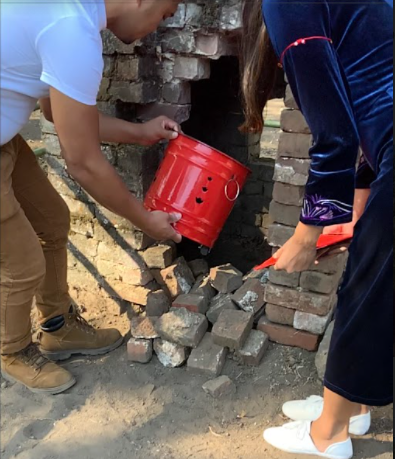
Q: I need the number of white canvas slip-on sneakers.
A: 2